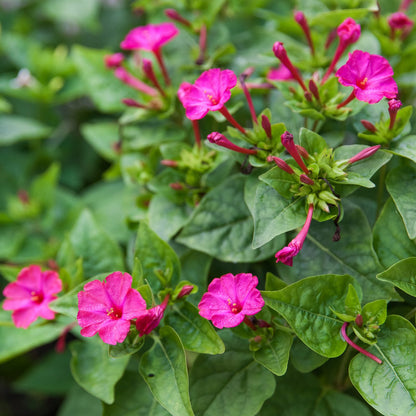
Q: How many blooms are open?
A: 6